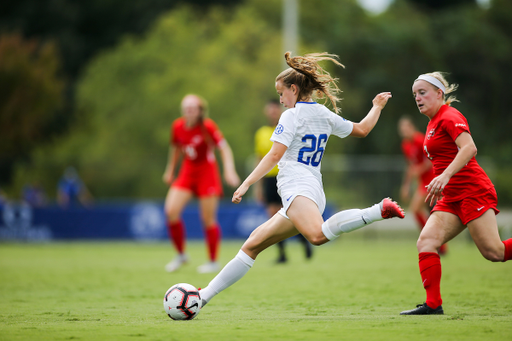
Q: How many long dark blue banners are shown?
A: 1